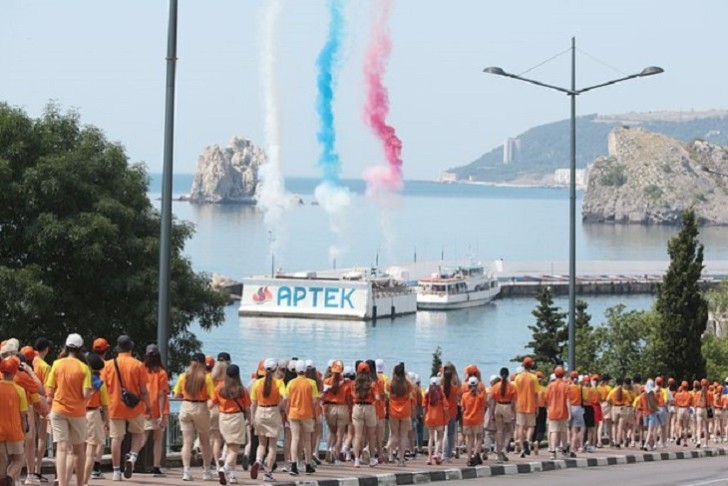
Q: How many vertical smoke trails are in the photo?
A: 3